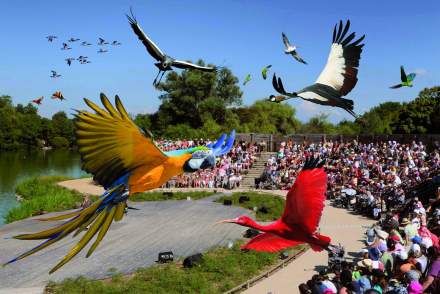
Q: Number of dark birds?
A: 11